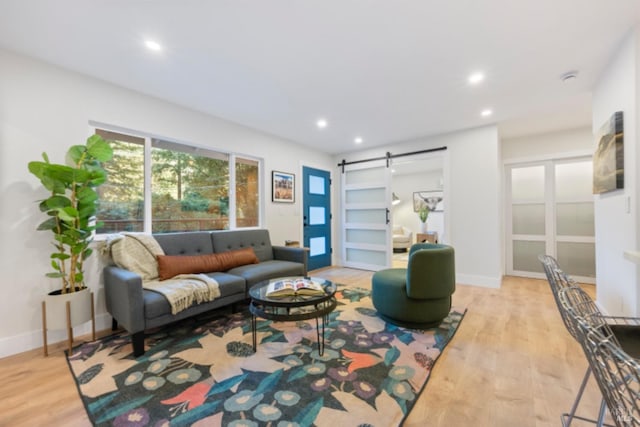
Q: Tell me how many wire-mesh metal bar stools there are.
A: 2